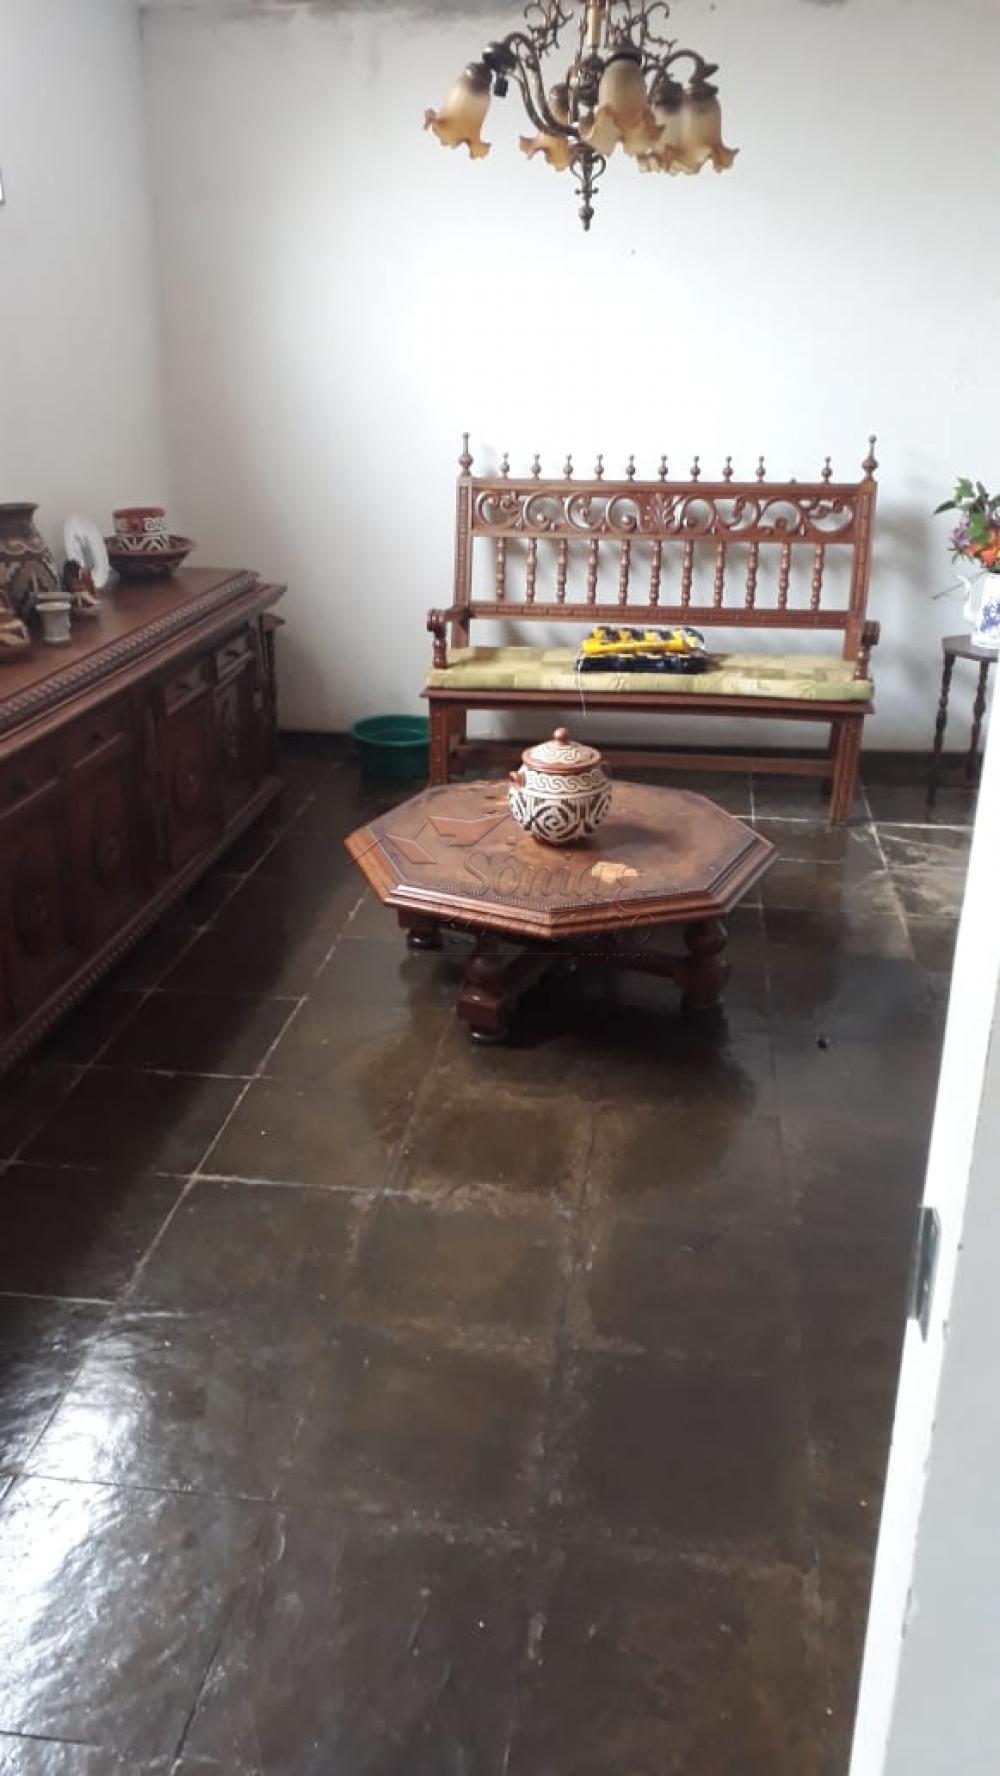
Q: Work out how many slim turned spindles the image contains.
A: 11